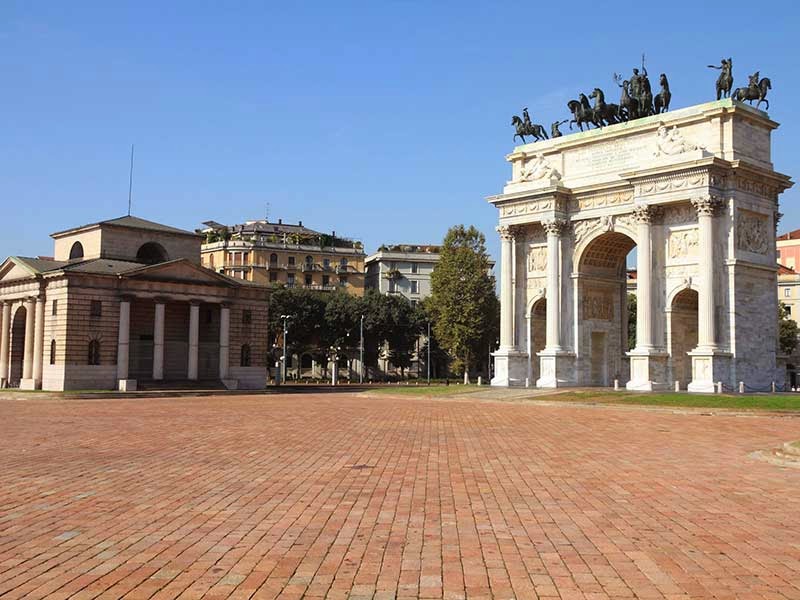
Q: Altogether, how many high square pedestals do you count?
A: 4